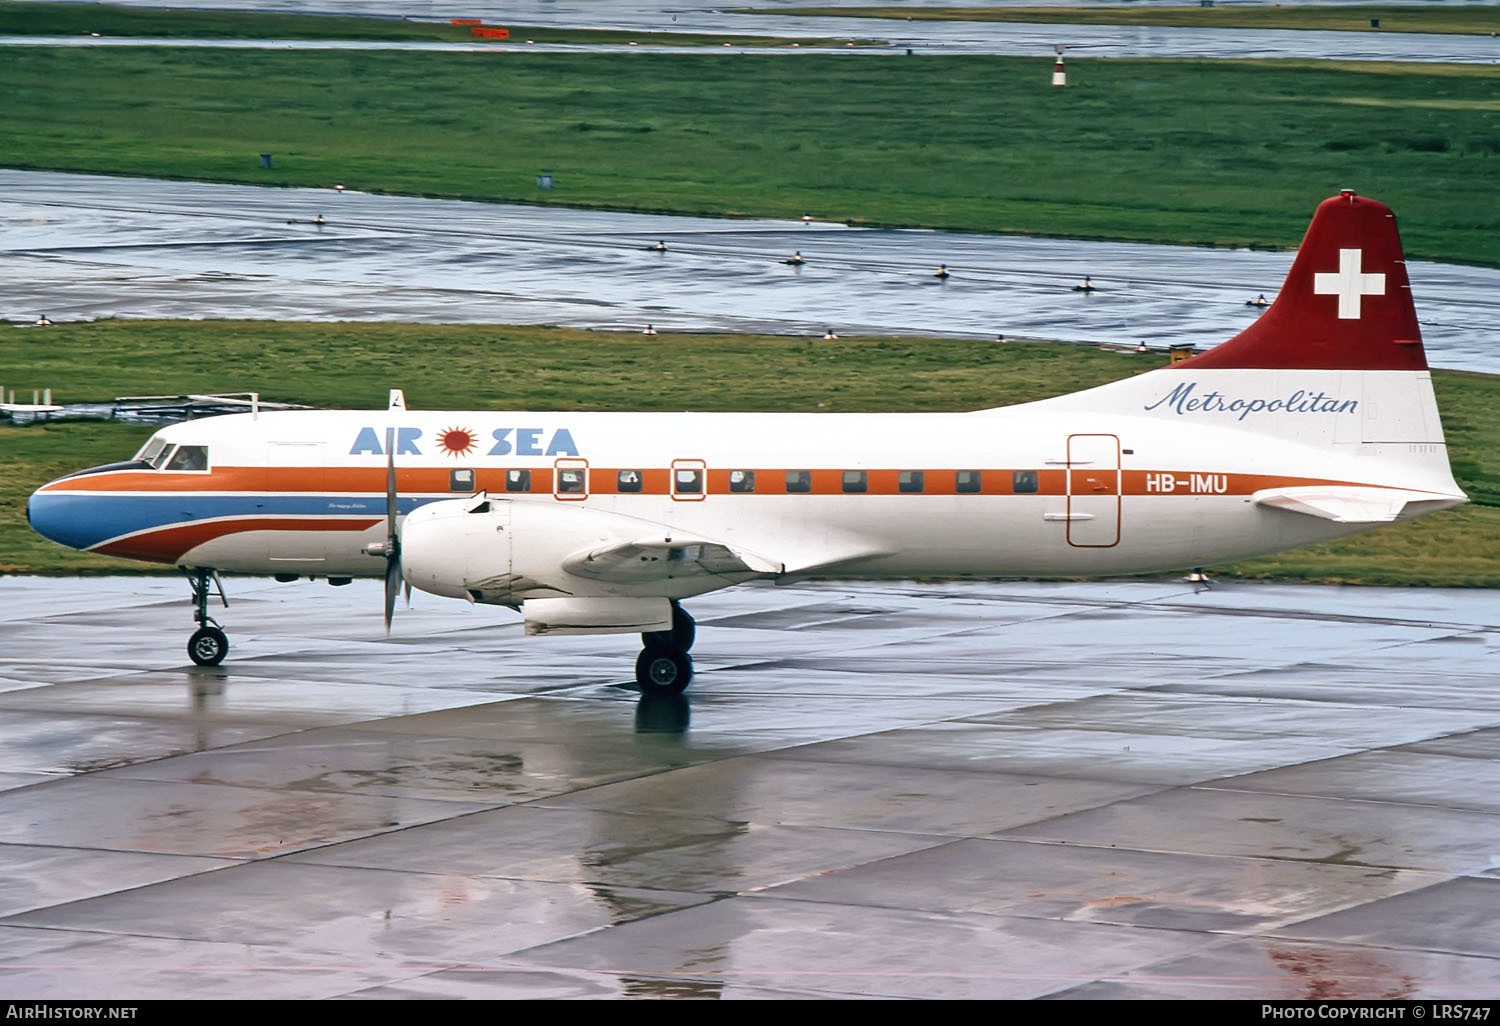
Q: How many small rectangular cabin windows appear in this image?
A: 11